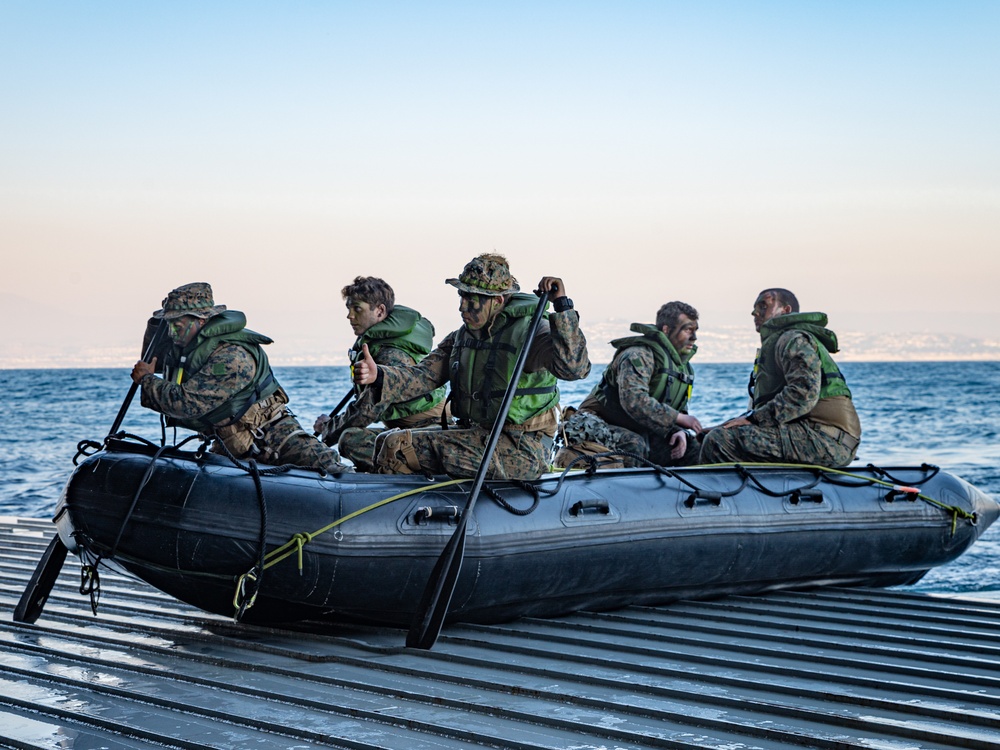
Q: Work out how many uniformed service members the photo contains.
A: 5